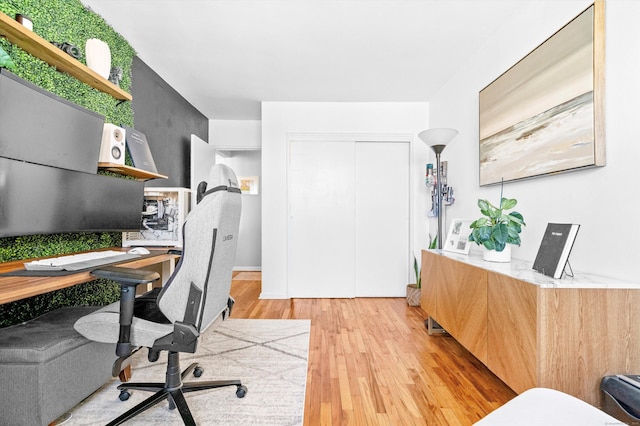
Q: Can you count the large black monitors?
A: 2